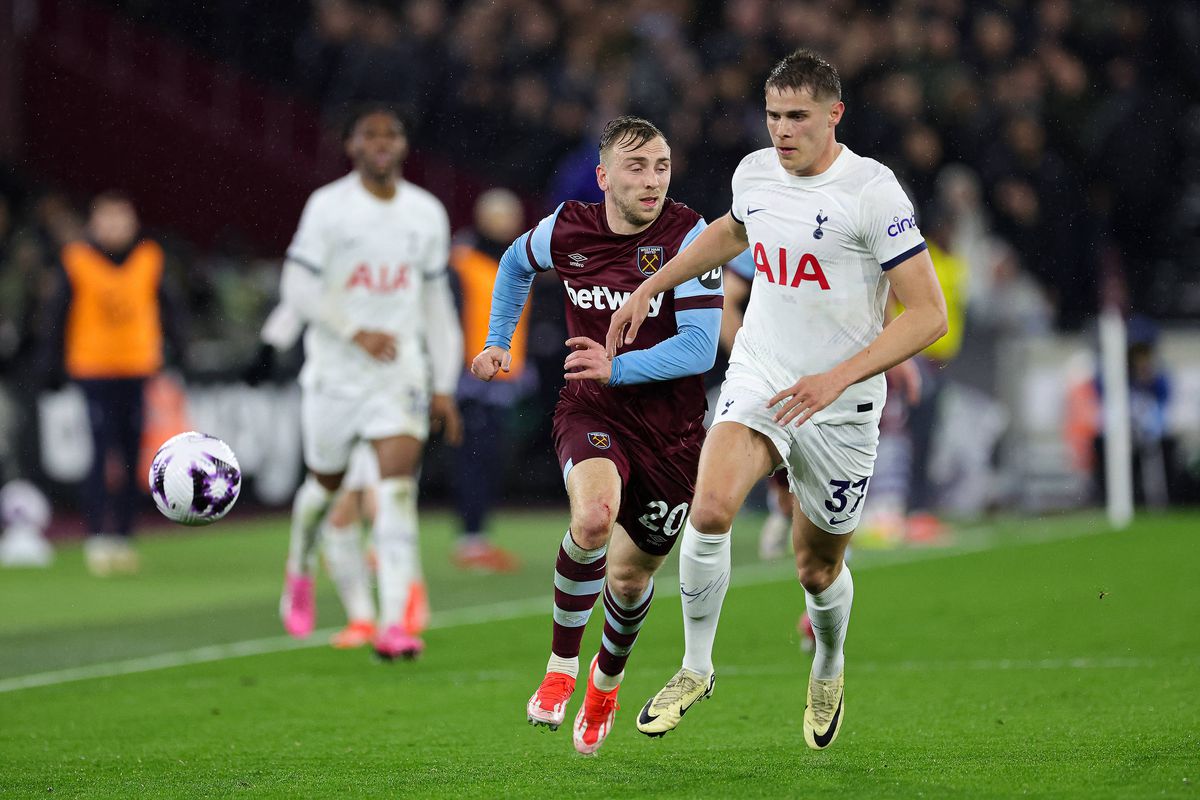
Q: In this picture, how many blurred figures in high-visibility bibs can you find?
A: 3